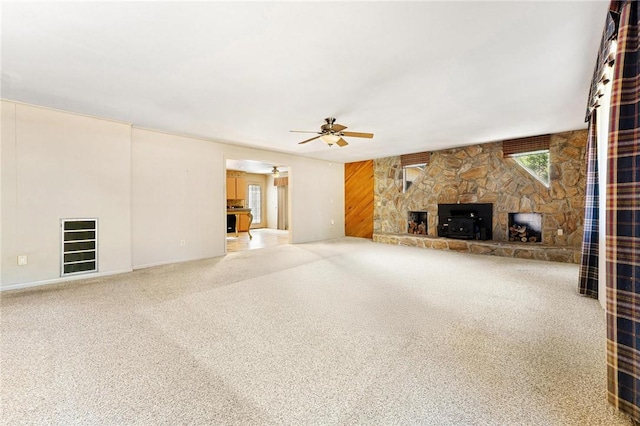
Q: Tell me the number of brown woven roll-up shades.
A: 2